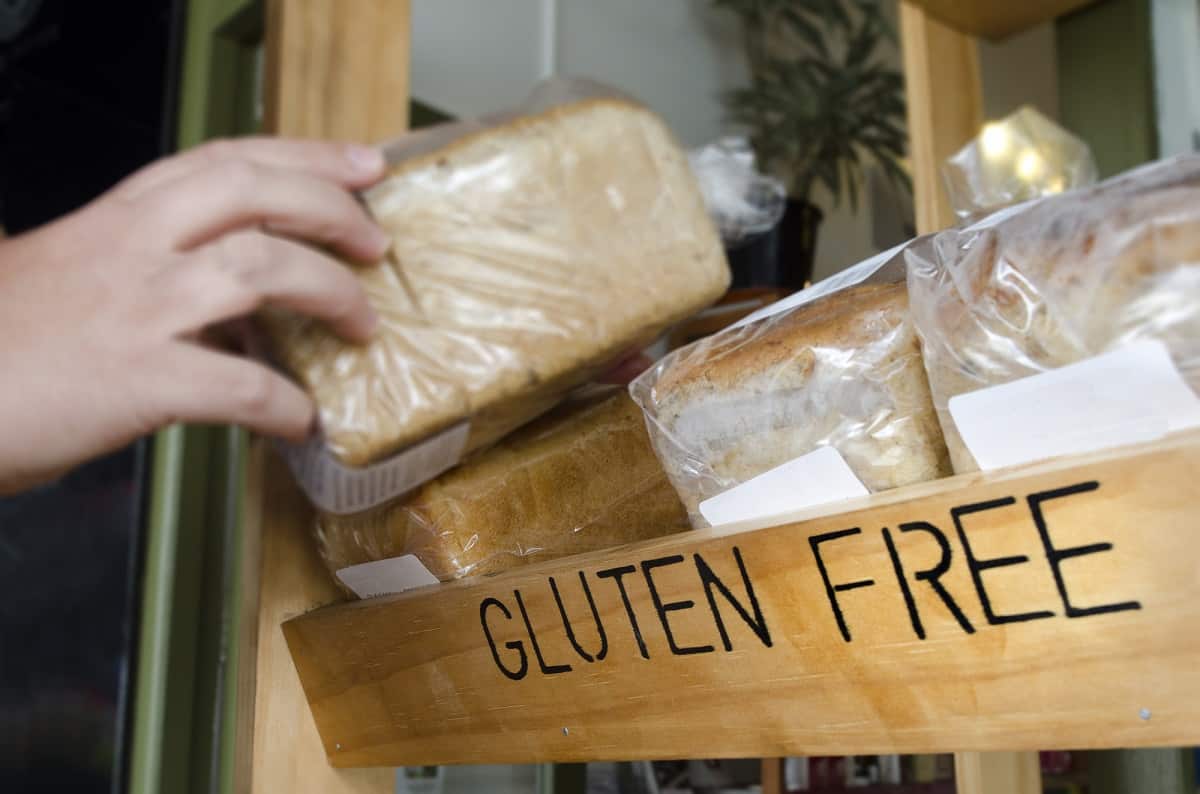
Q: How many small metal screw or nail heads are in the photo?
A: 3